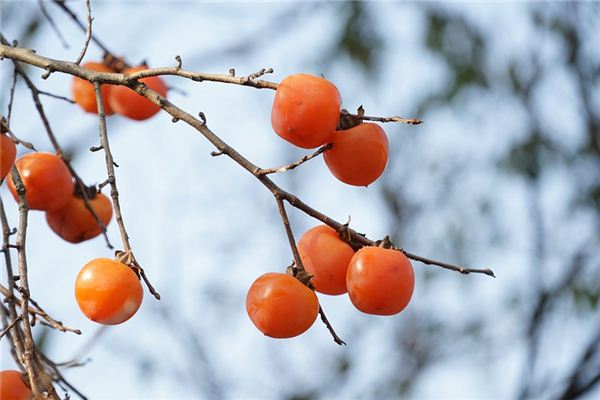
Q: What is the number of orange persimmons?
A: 12